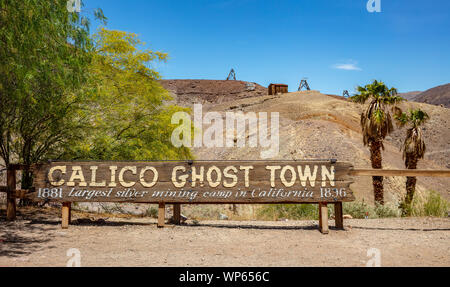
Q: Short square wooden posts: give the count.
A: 5